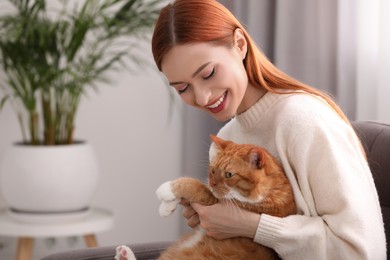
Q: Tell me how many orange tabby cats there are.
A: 1